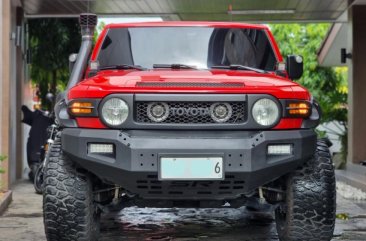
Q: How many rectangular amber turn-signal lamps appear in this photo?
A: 2